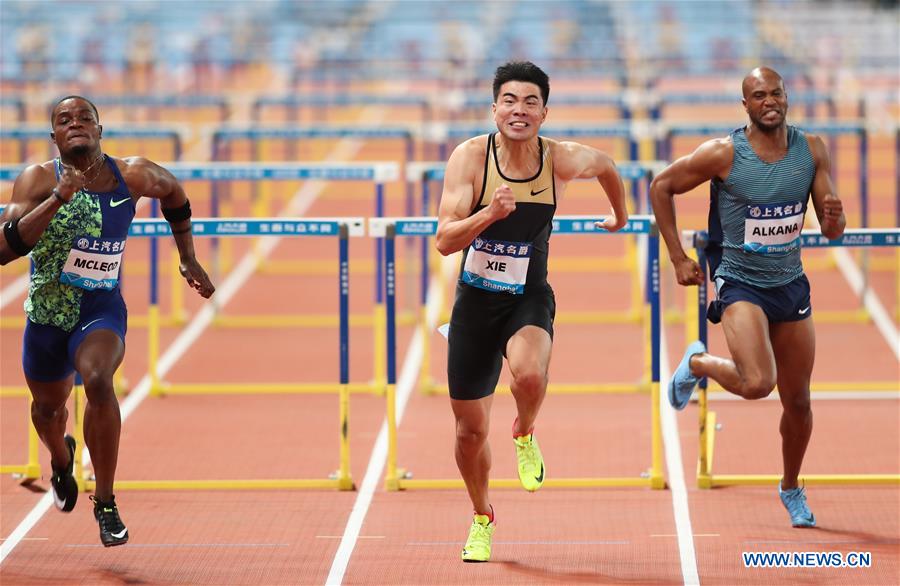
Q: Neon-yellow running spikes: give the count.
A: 2